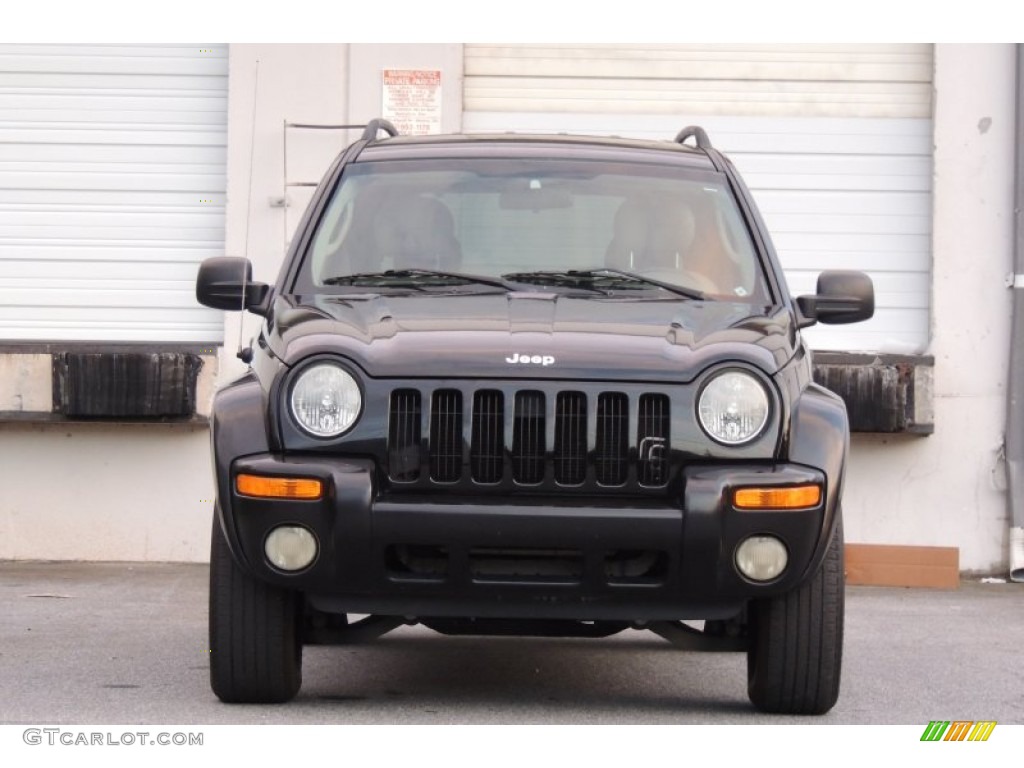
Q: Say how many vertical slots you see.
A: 7